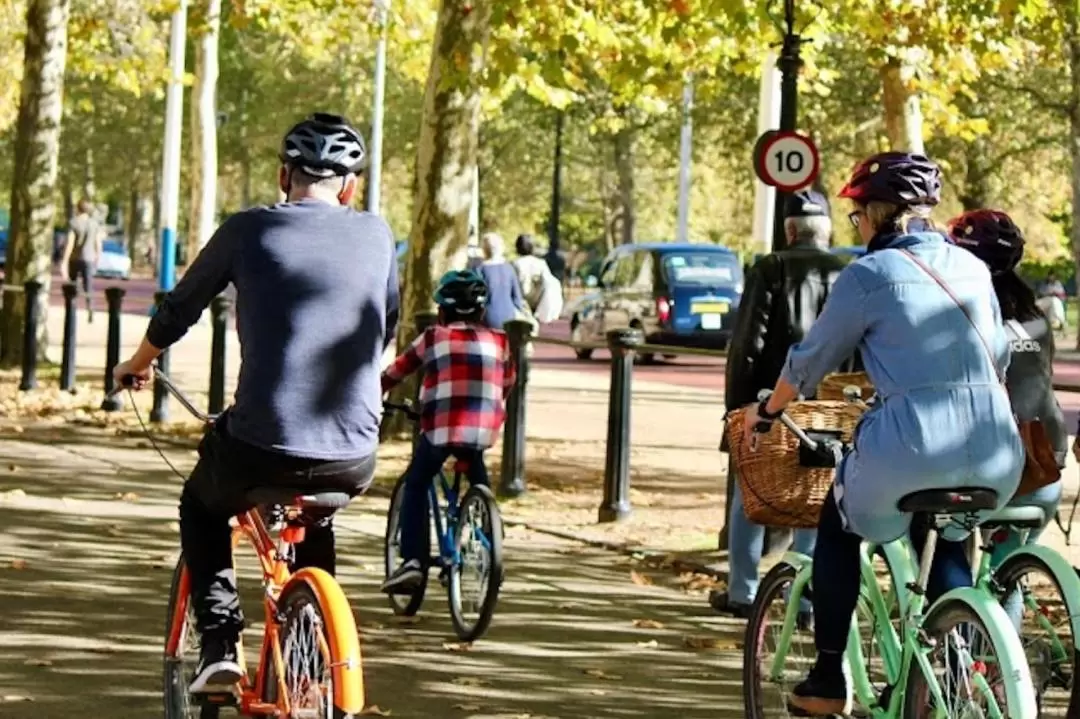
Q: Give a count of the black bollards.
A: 8